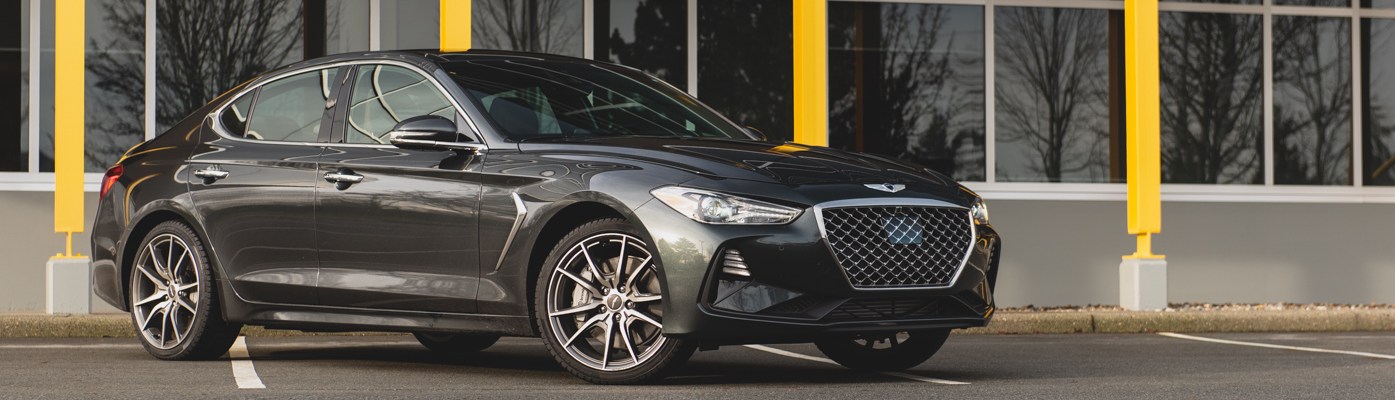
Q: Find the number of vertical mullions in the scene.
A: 8